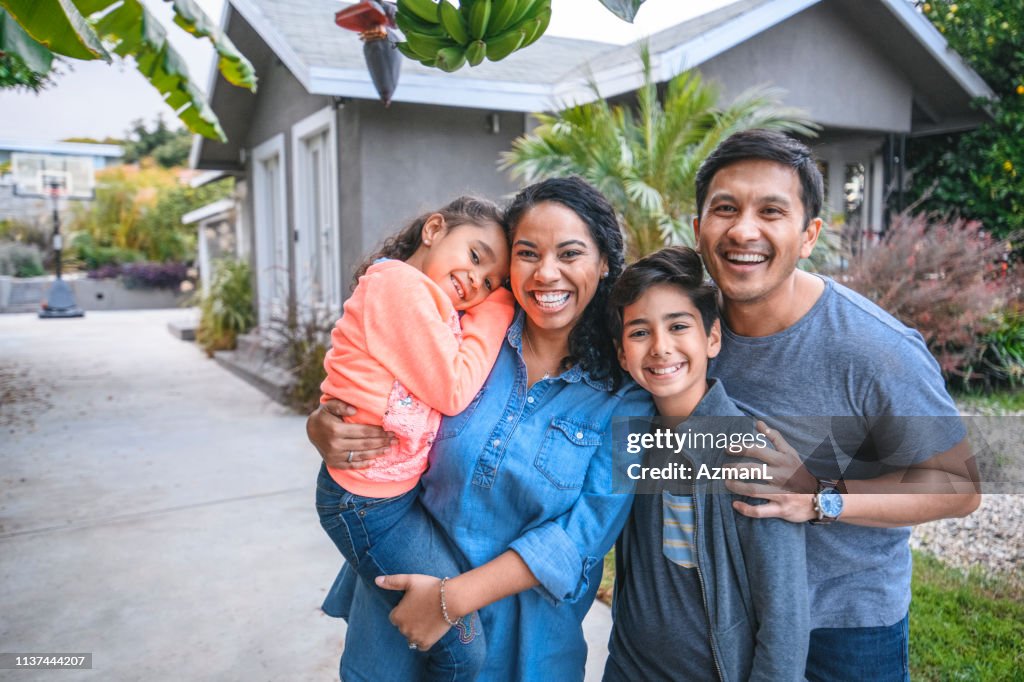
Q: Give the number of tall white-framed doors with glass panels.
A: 2